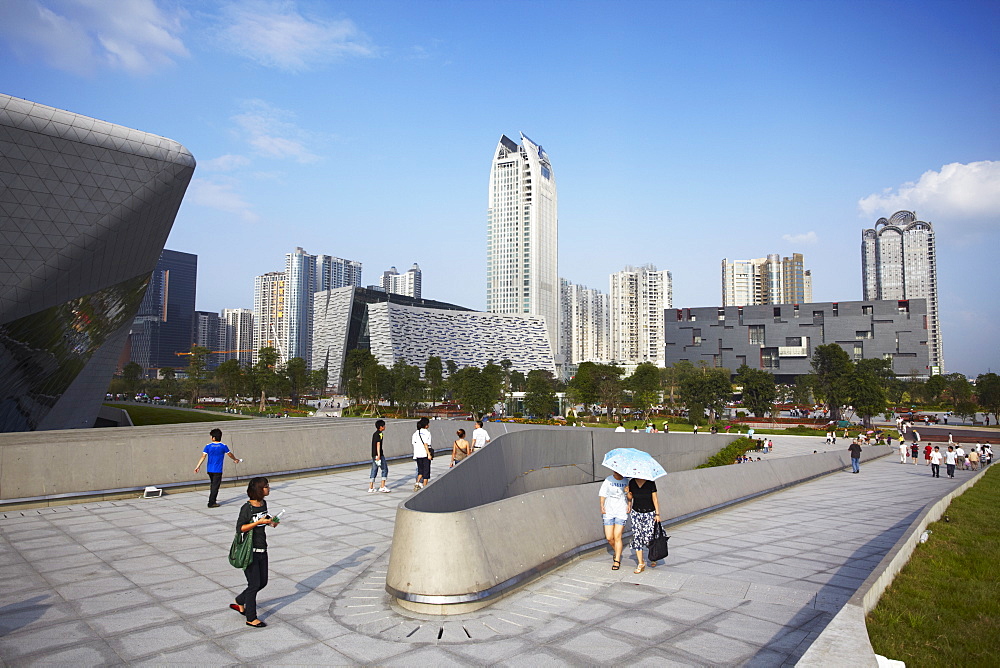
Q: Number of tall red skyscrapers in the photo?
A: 0